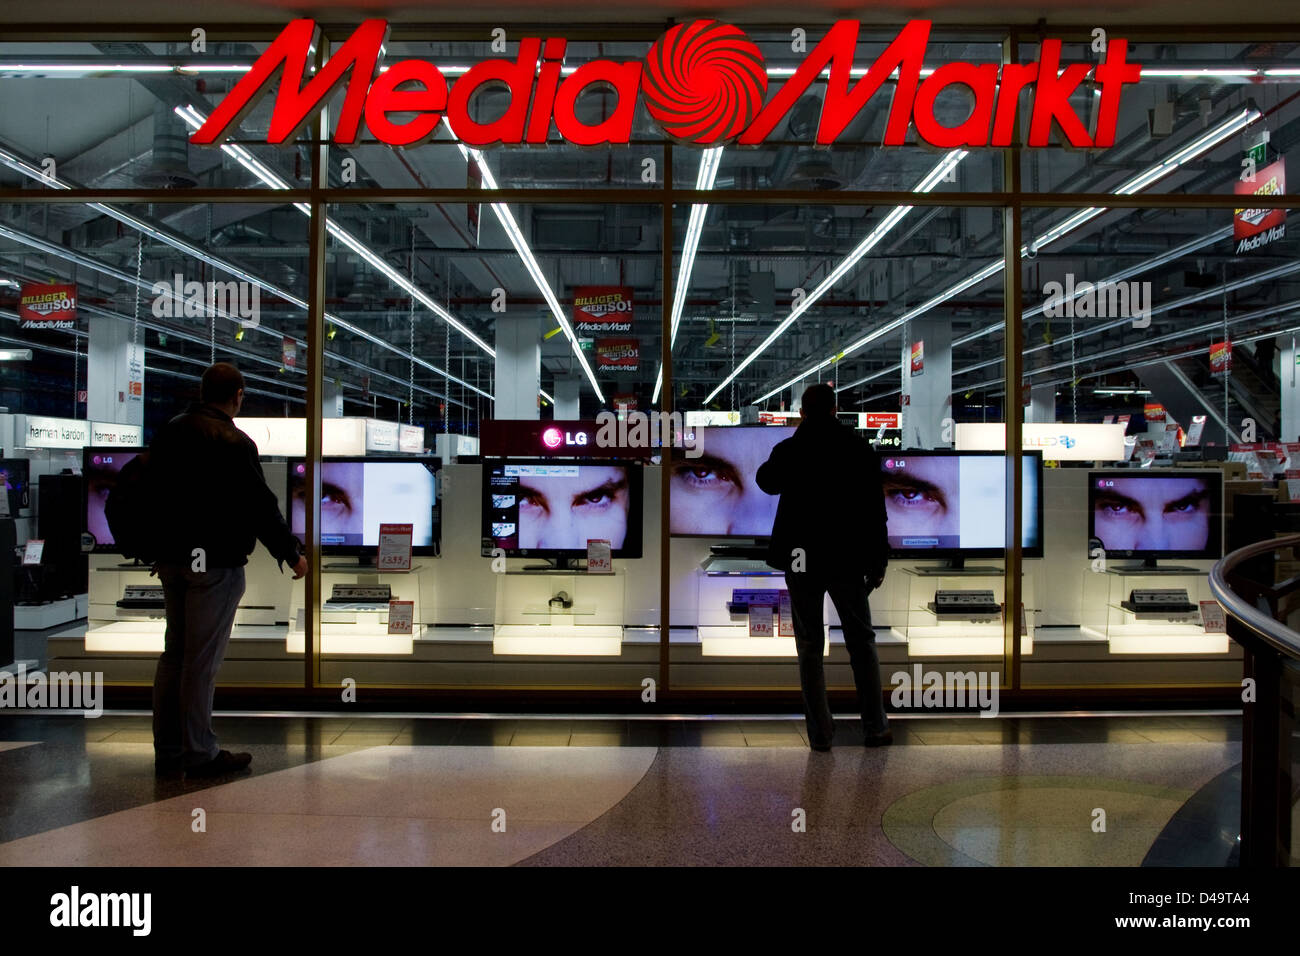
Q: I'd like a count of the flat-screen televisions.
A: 6